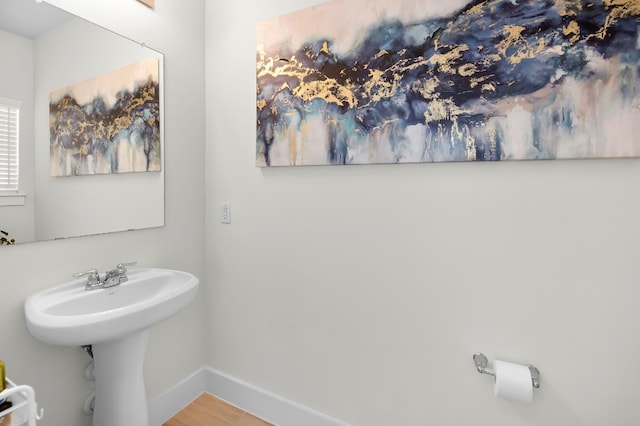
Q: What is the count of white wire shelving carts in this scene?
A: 1